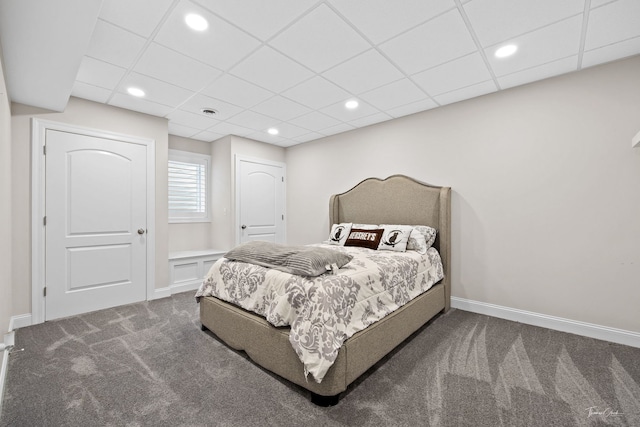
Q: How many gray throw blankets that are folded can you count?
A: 1